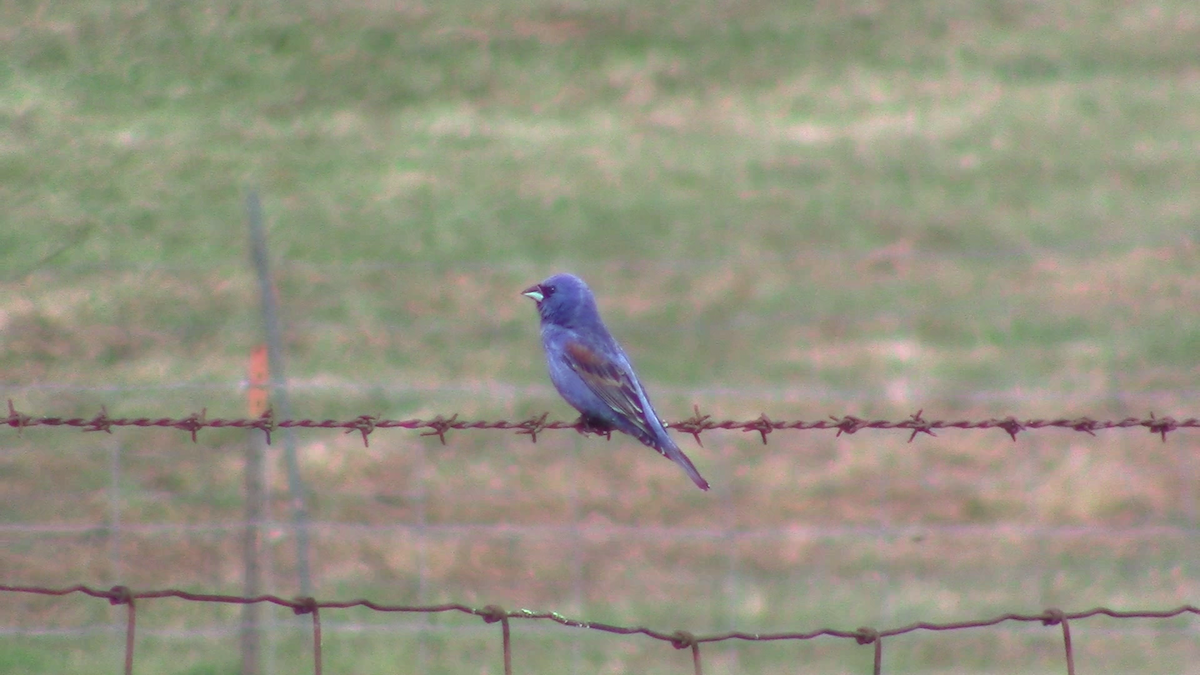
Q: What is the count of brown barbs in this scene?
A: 14